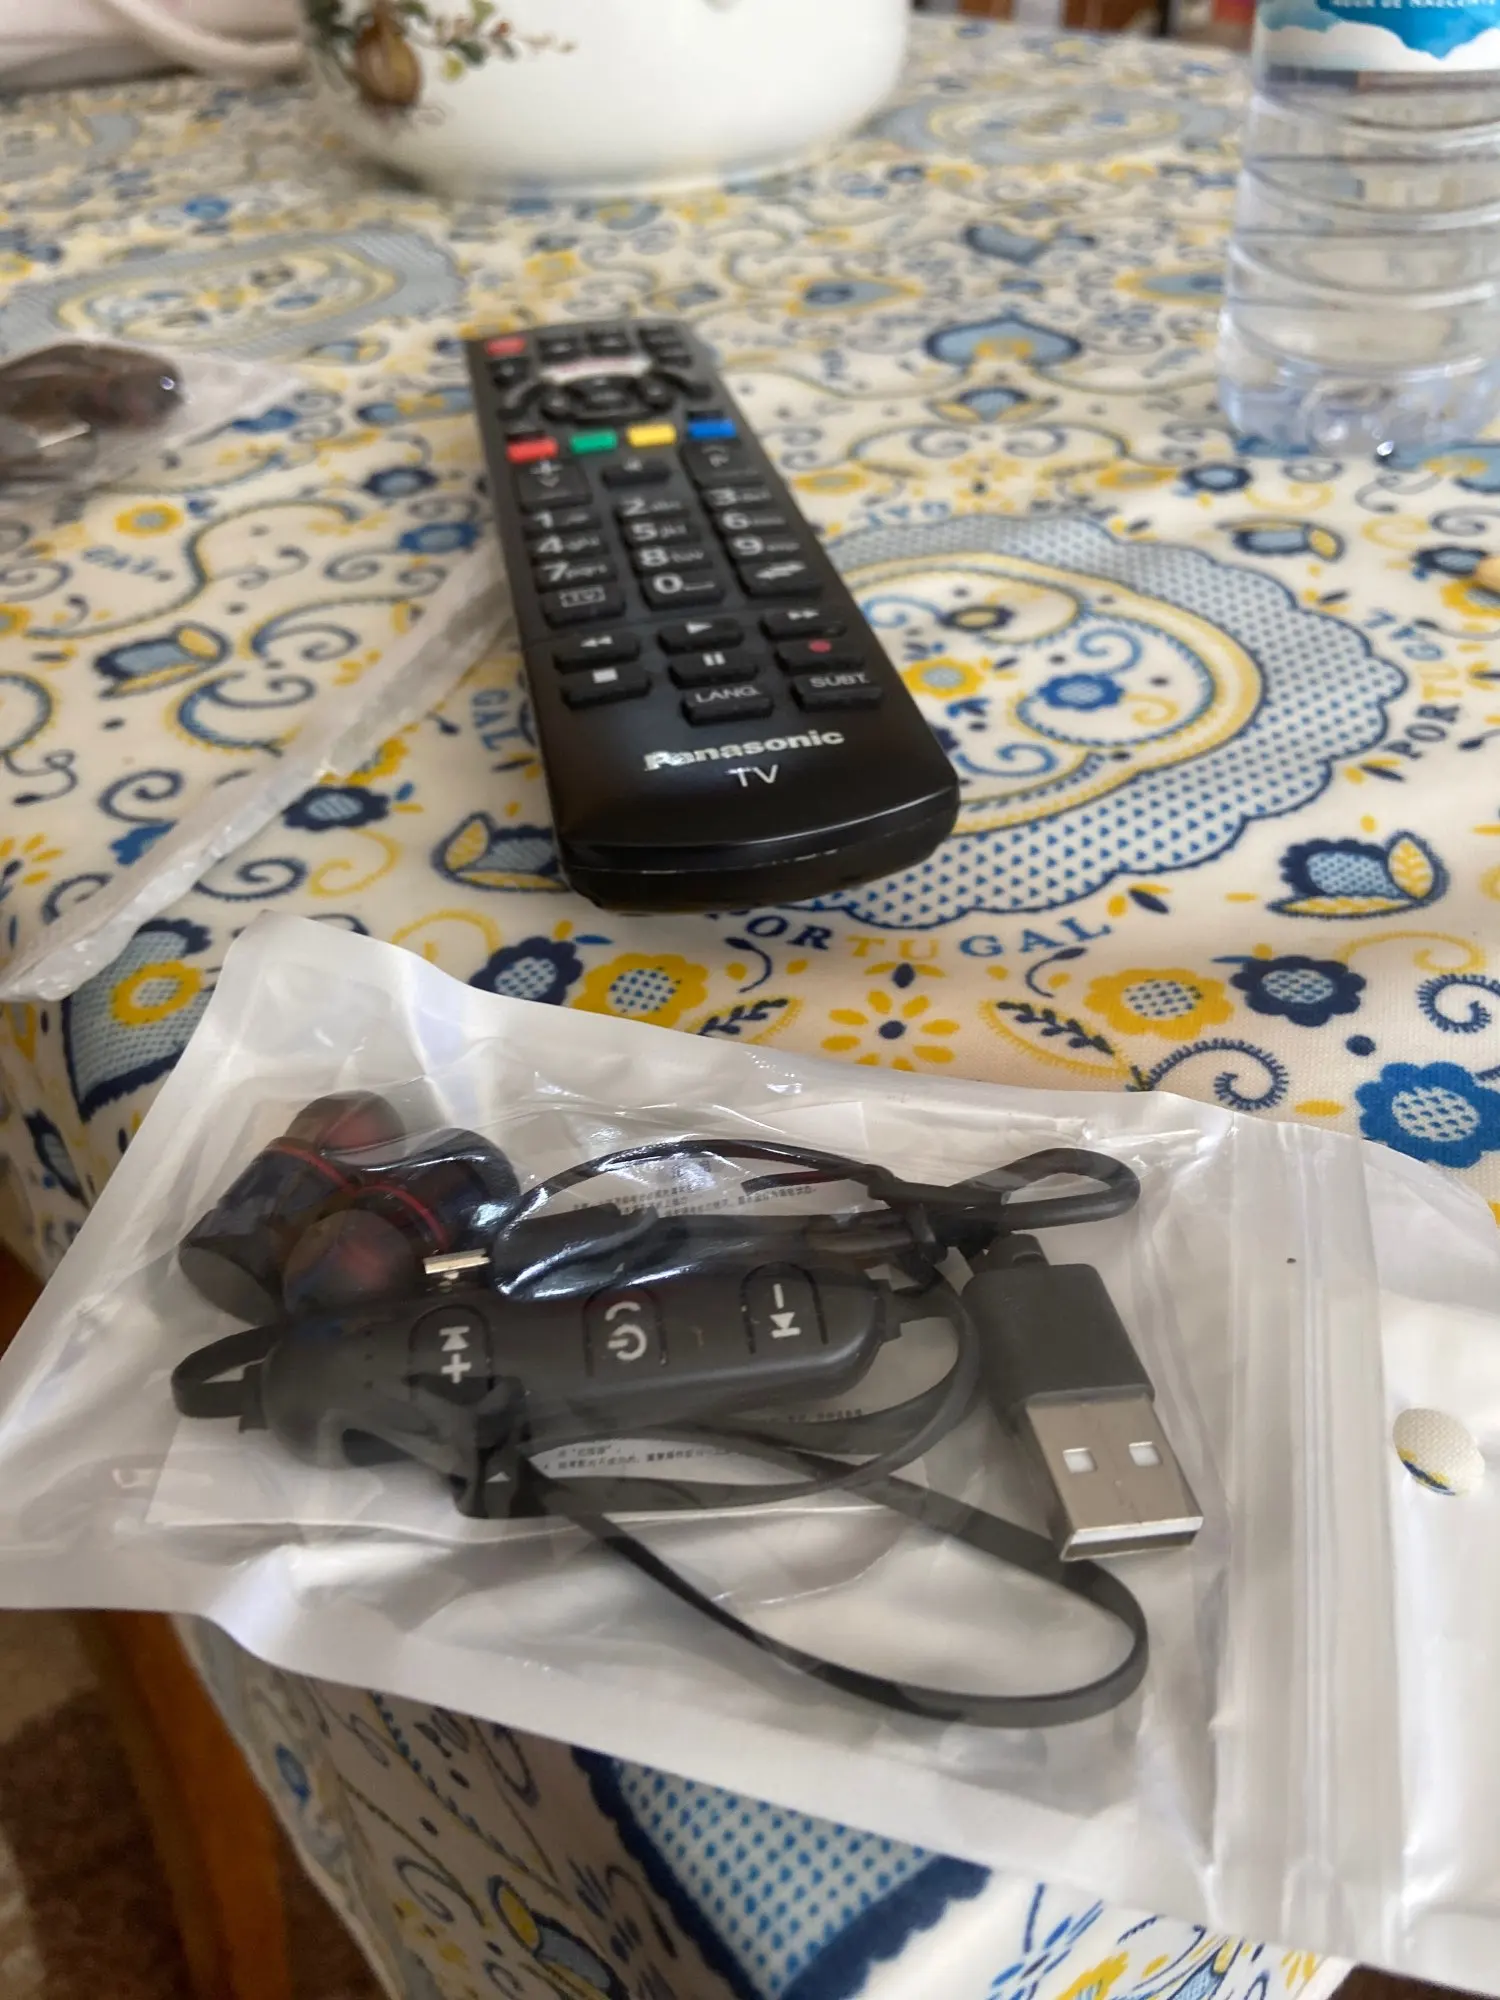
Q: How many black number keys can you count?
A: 10